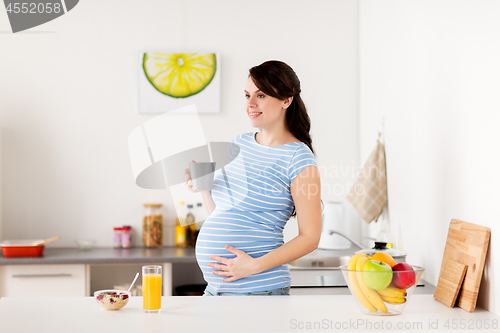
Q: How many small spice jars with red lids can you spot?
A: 2